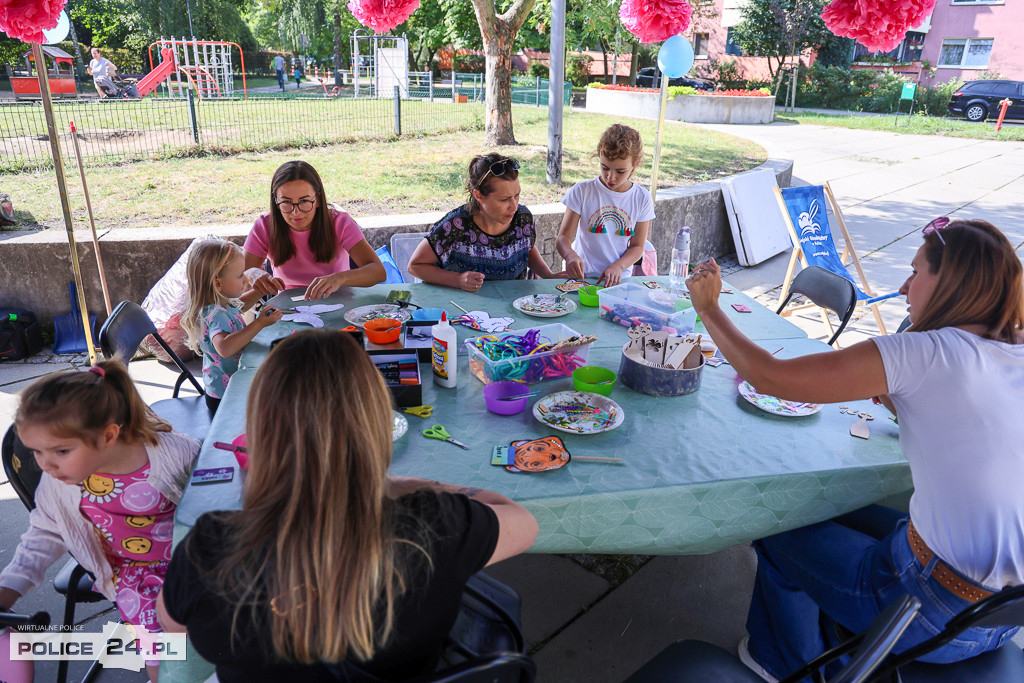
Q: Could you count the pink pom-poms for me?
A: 4